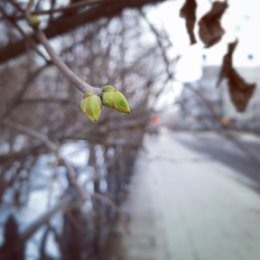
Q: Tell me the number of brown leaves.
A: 3